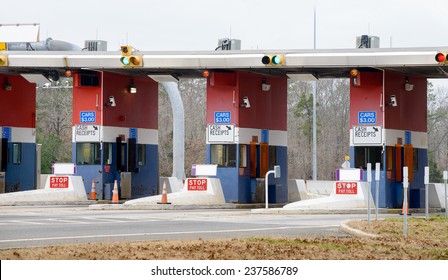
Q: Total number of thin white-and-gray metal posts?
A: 5